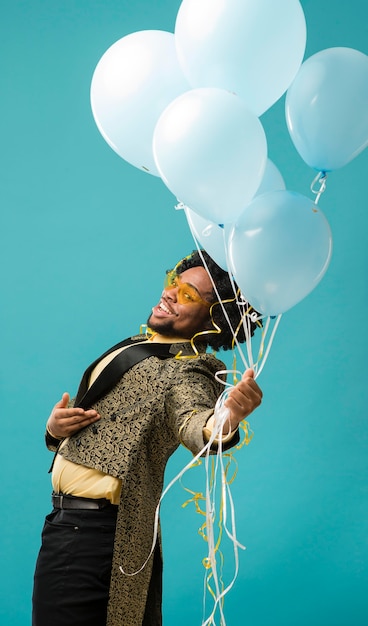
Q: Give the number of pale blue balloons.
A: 6